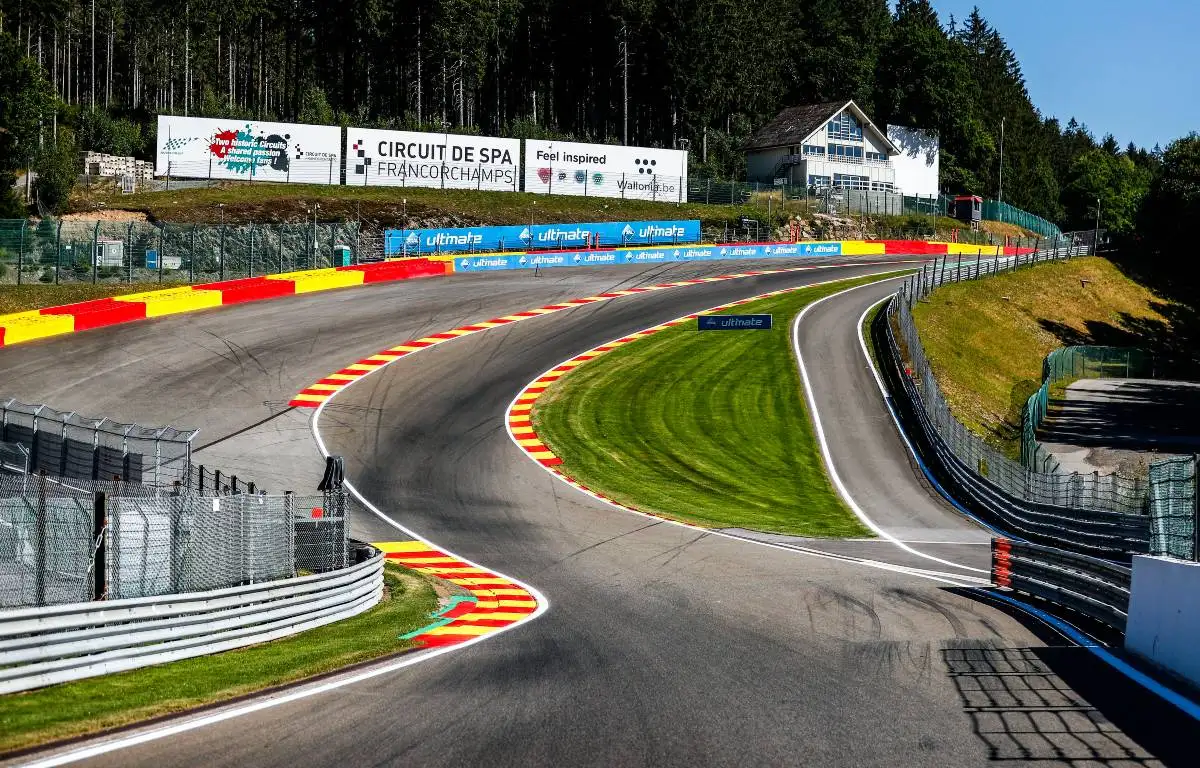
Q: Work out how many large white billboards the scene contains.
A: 3